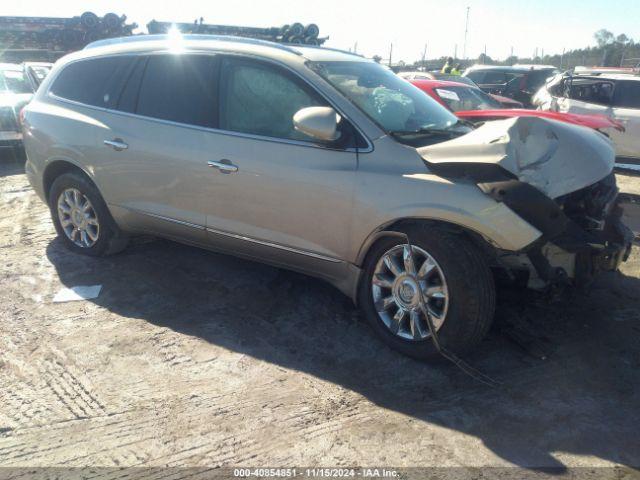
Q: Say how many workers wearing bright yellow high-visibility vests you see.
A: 2